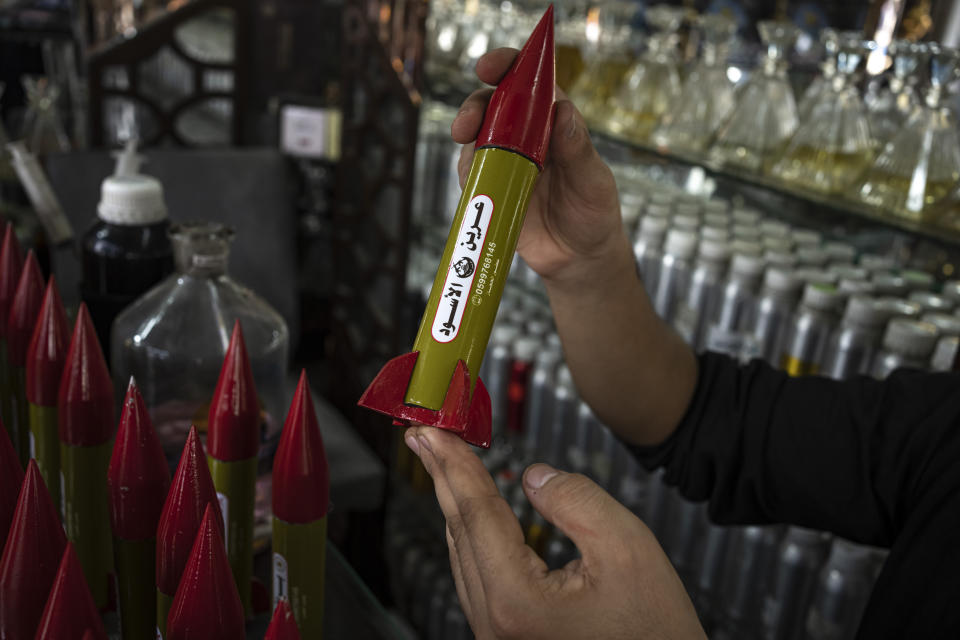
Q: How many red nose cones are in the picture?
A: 14